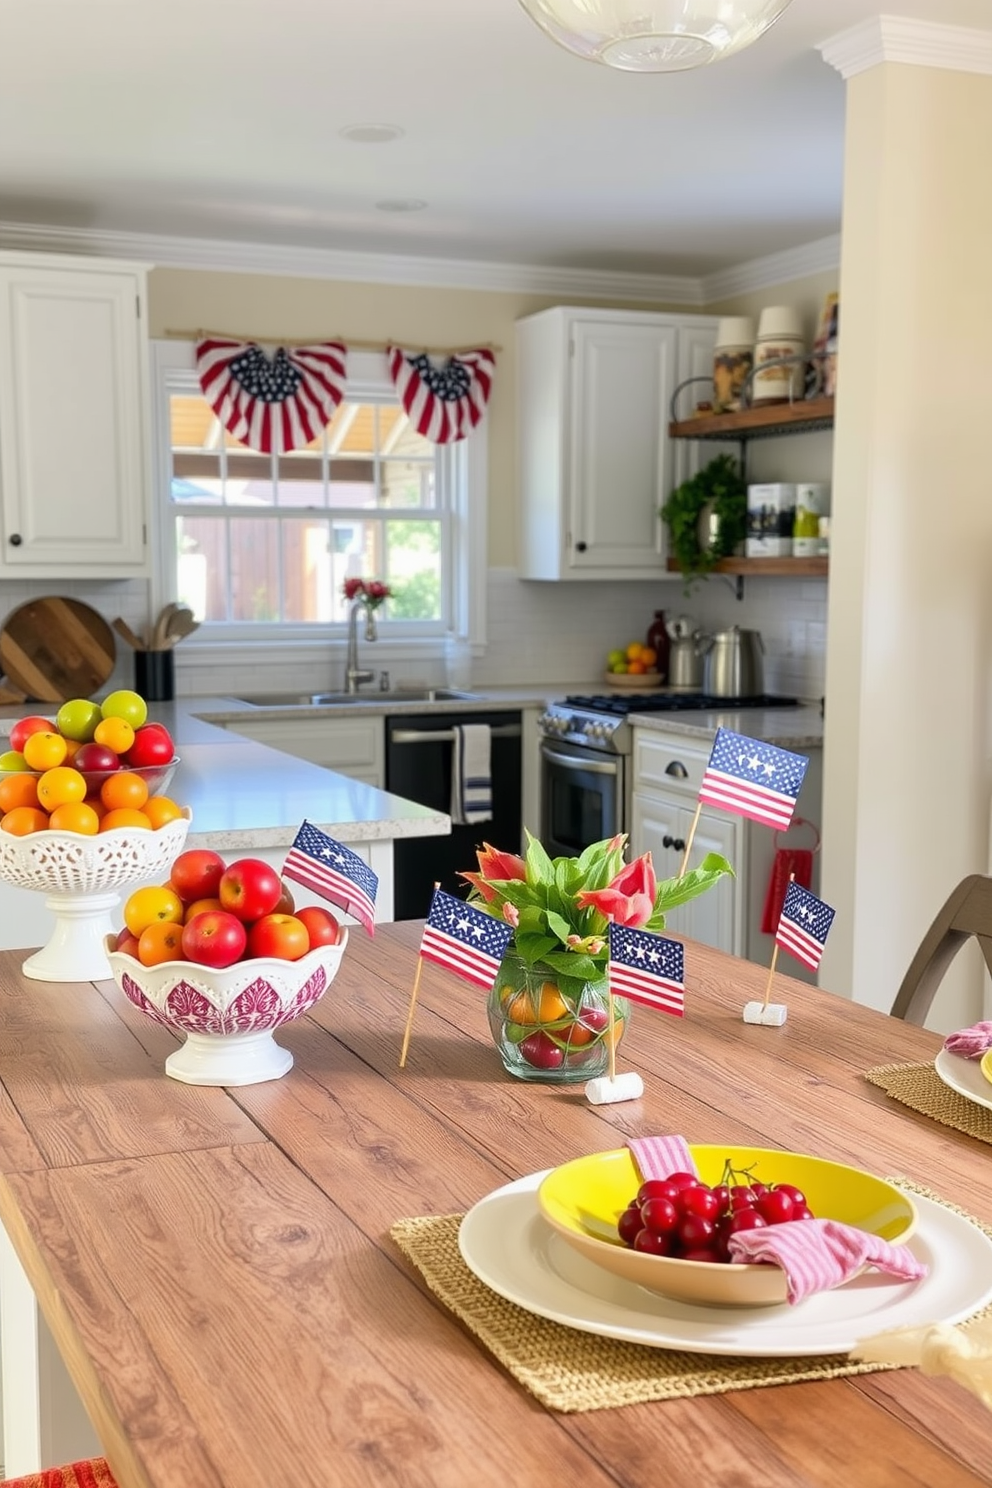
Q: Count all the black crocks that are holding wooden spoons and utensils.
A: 1